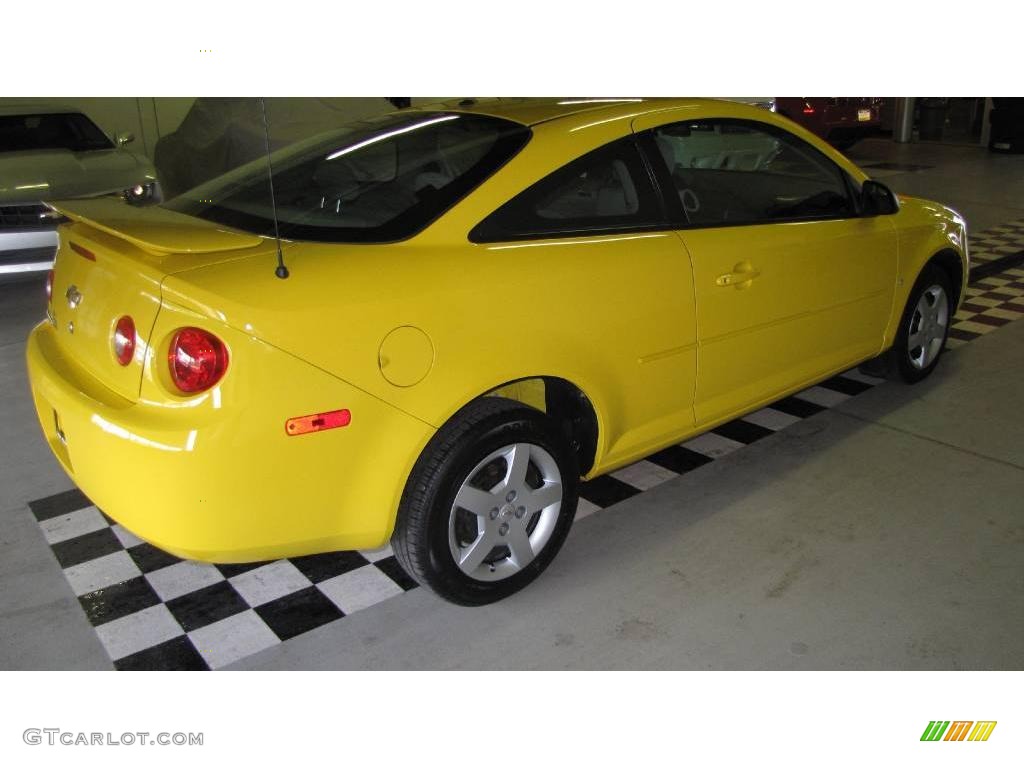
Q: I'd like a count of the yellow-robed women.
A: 0